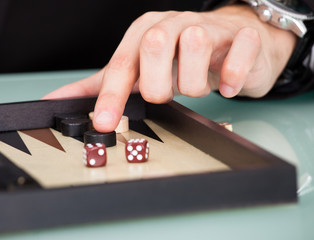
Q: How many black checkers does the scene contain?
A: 3